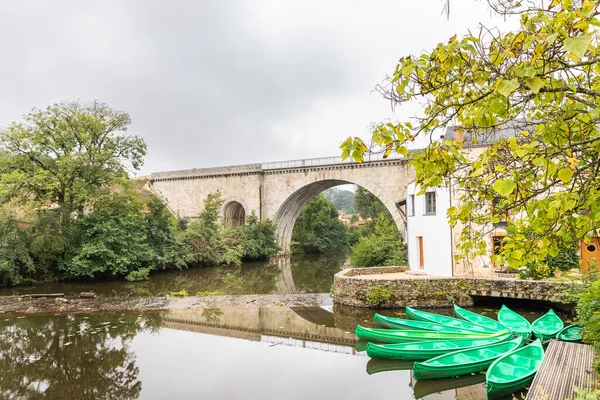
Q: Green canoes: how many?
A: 10